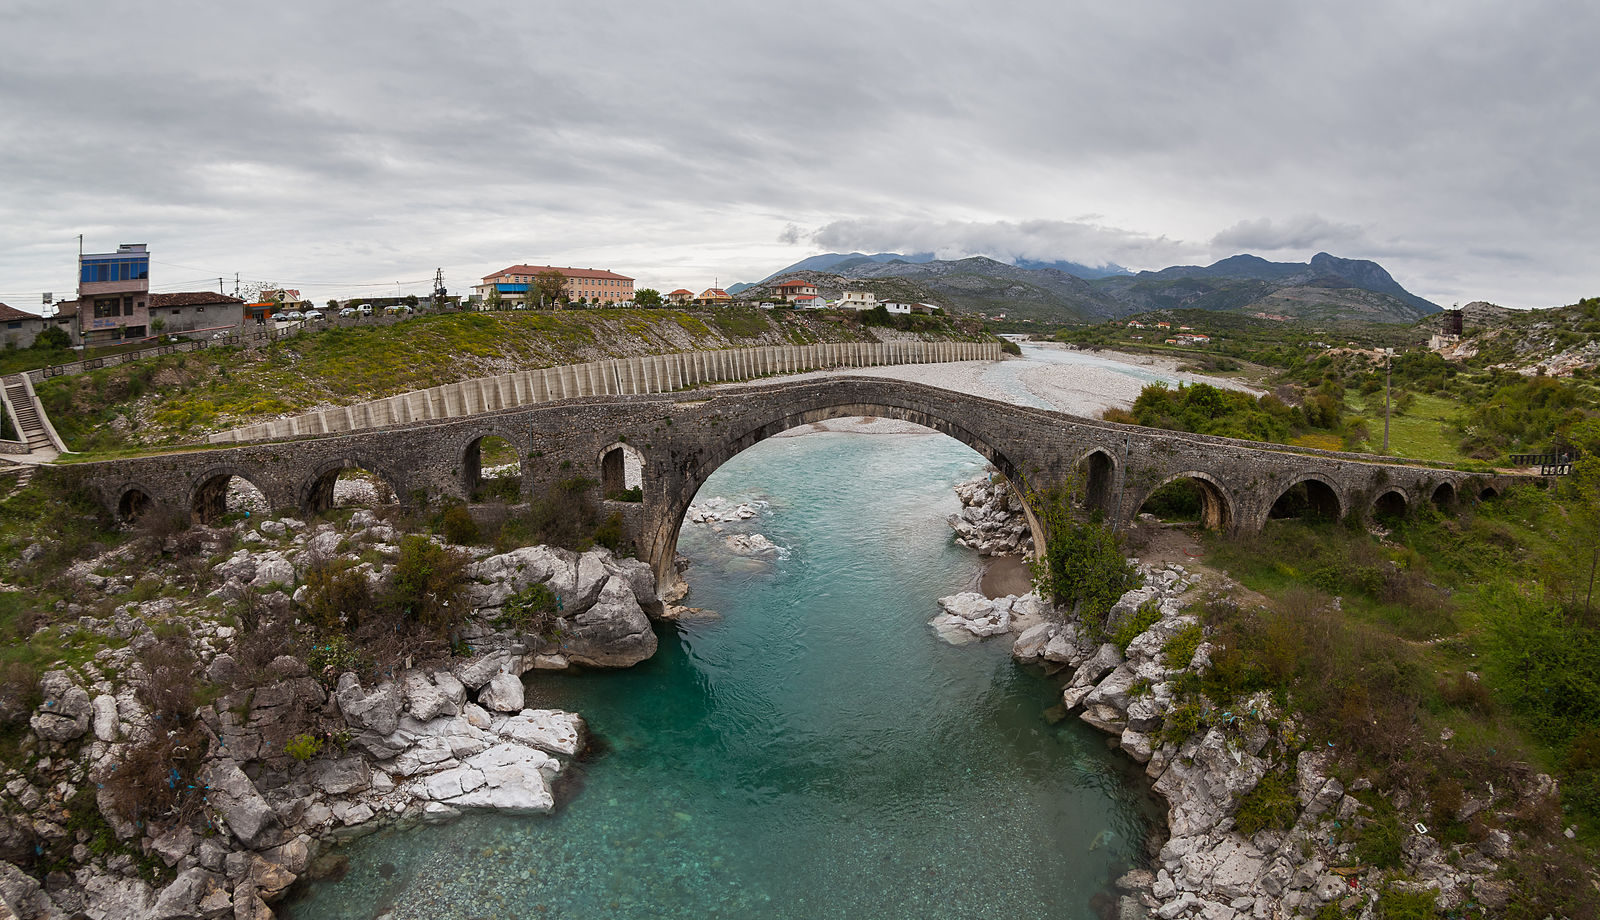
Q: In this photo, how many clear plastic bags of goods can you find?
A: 0